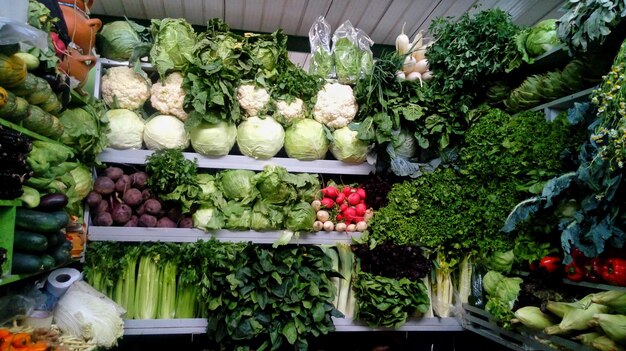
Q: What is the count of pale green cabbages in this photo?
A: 6